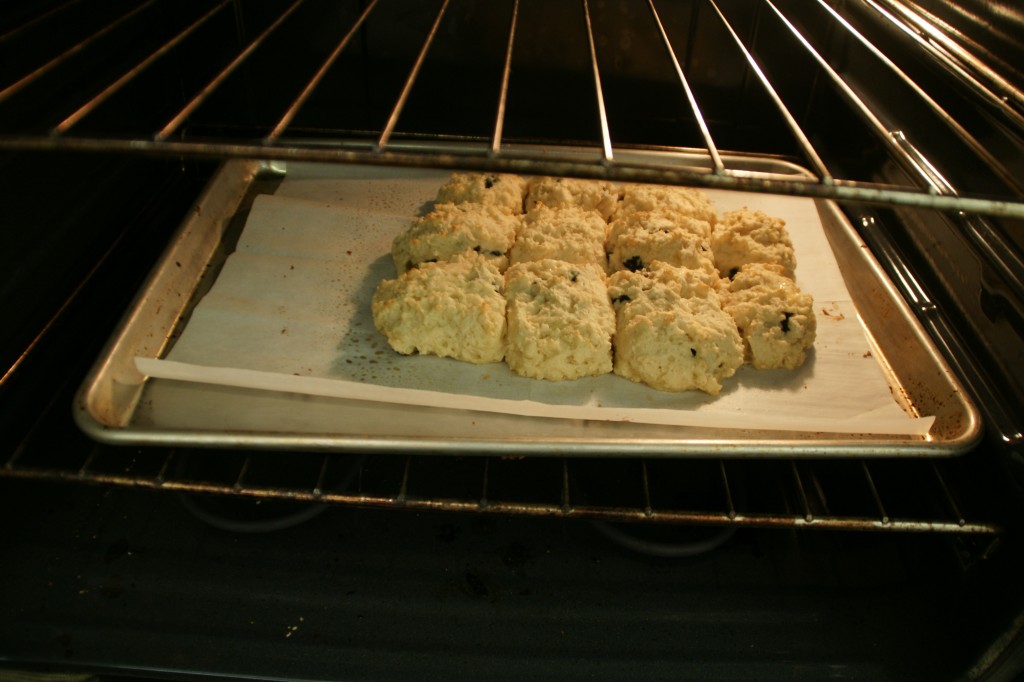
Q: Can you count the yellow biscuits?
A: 11